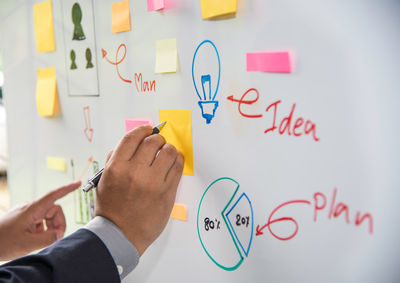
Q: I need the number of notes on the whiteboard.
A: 11